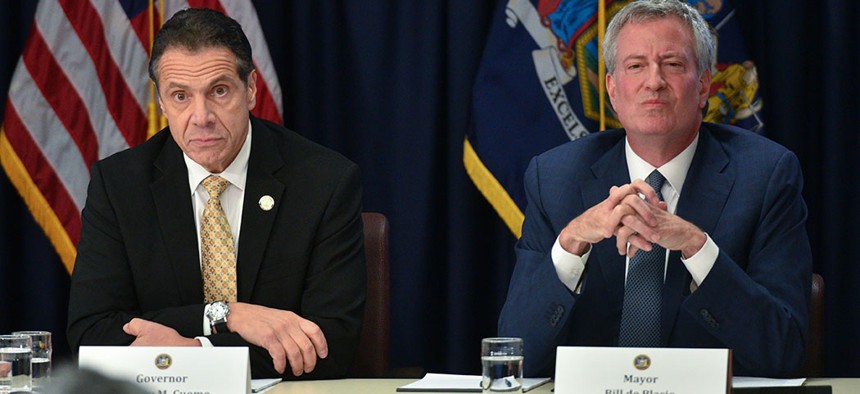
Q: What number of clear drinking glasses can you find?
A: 3